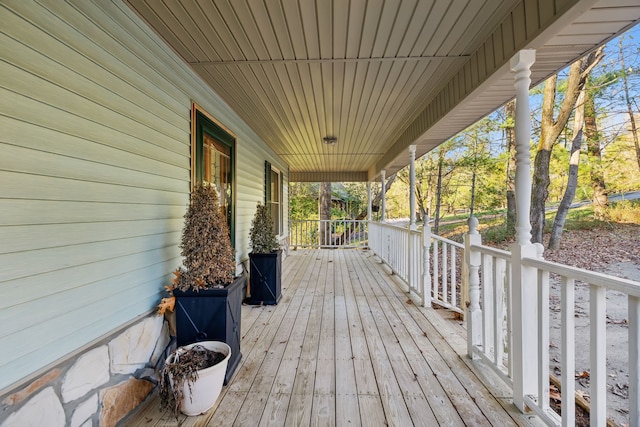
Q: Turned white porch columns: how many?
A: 4